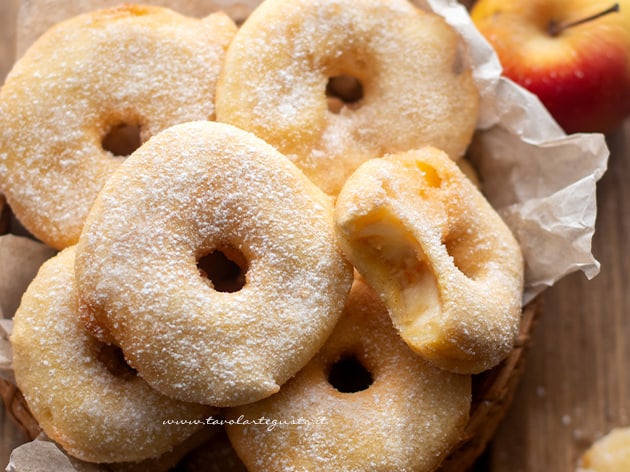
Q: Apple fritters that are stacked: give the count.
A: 6